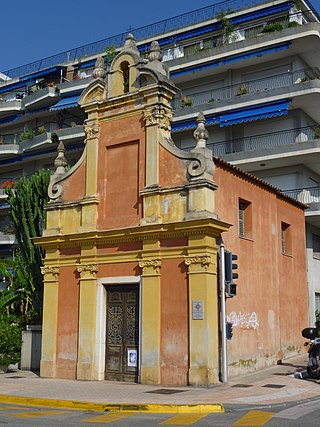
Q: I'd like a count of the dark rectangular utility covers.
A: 4